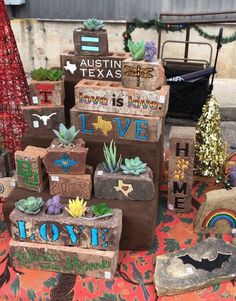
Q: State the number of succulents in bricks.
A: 12